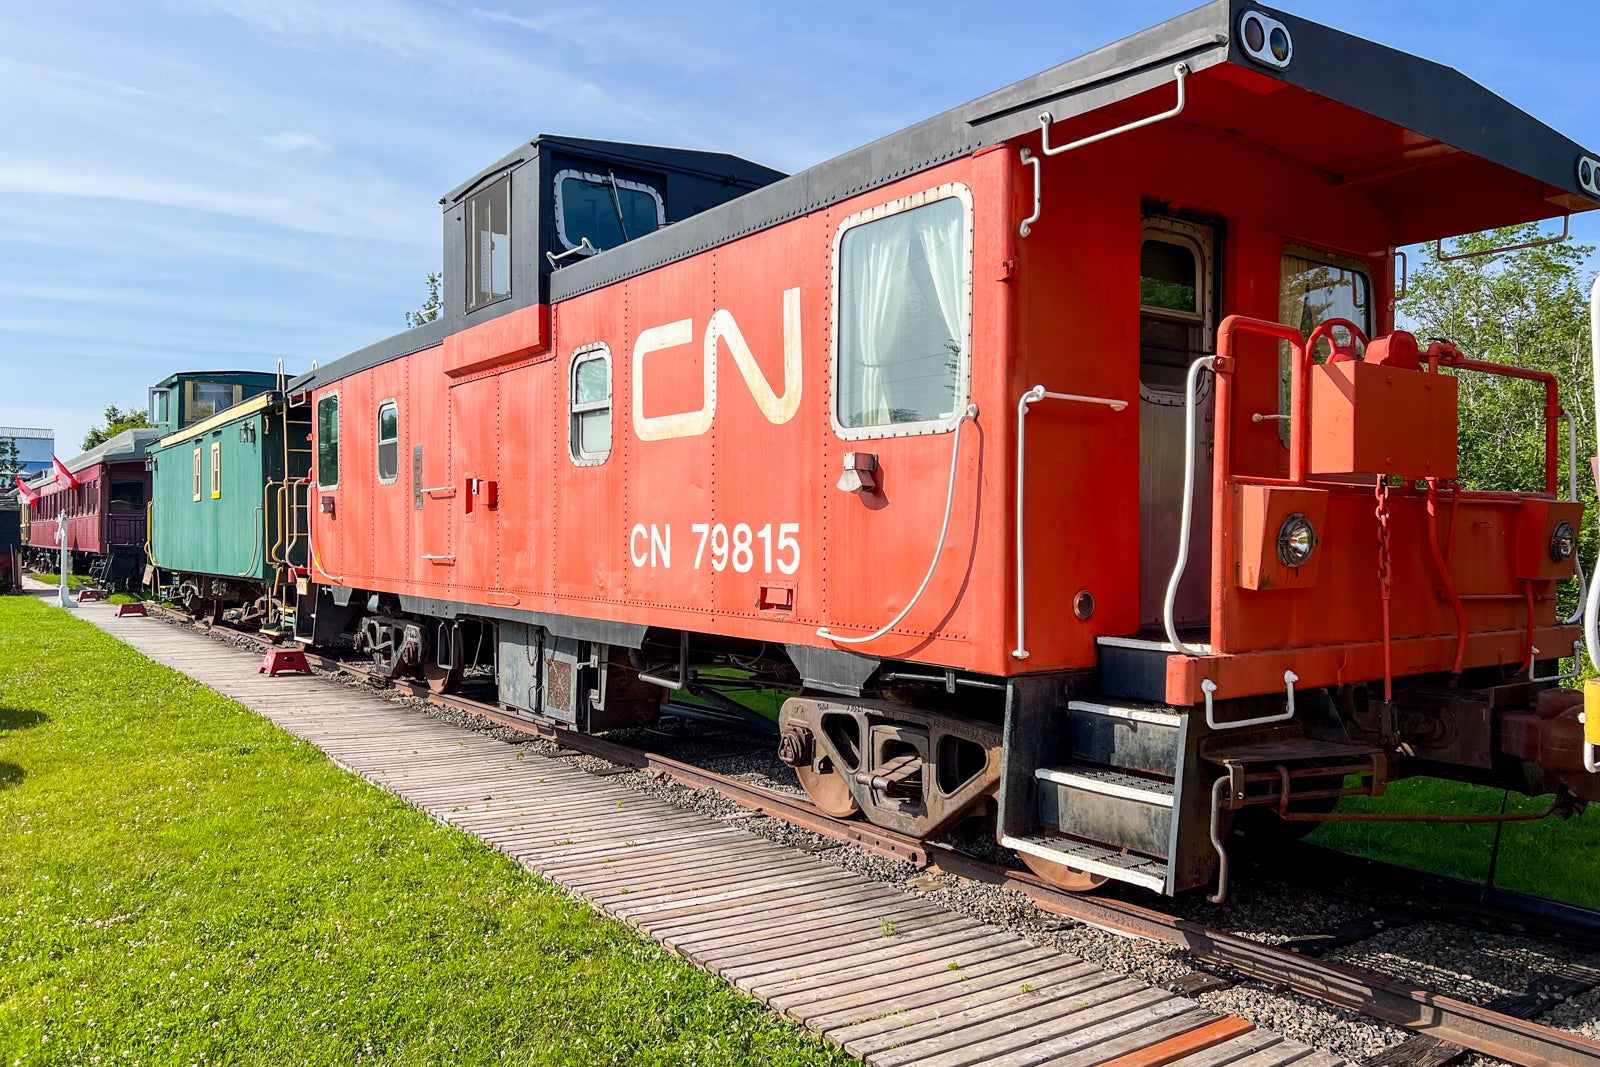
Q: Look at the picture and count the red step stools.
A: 3